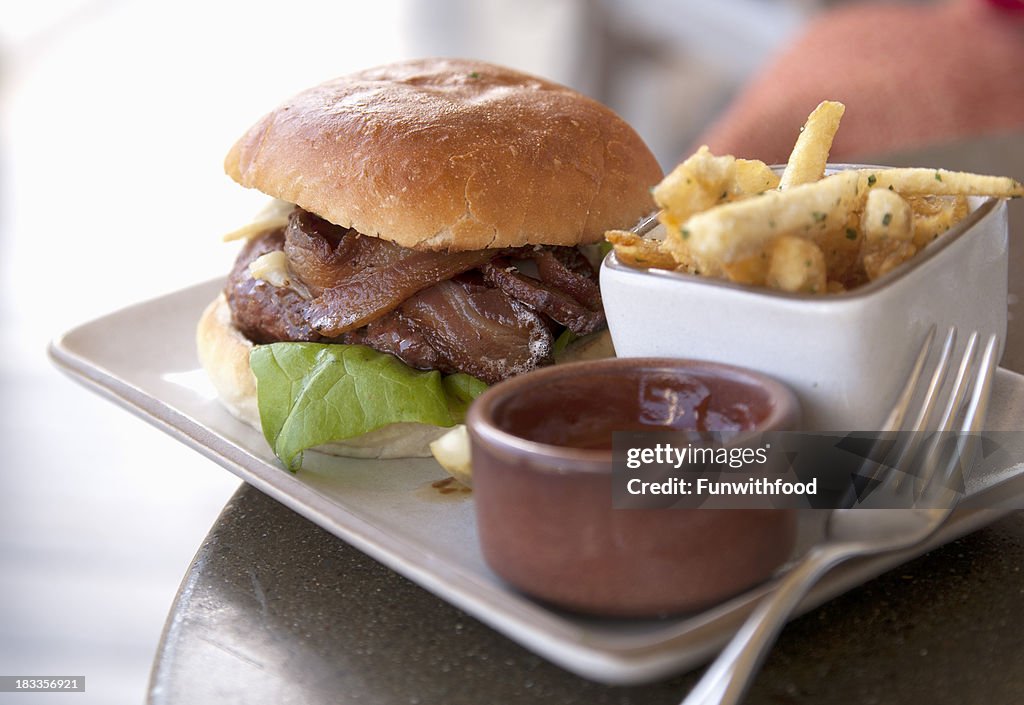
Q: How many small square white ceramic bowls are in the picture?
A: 1